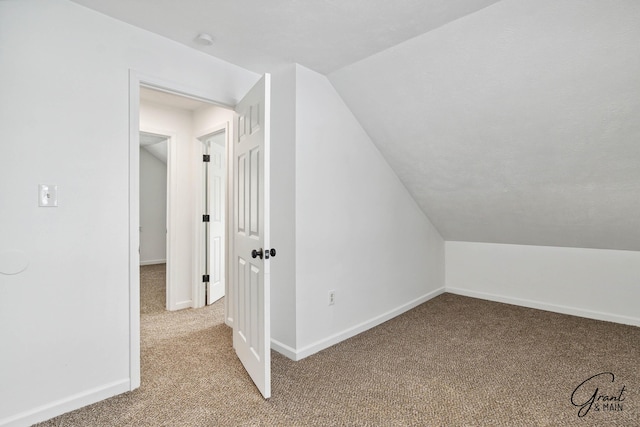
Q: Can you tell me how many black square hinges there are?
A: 3